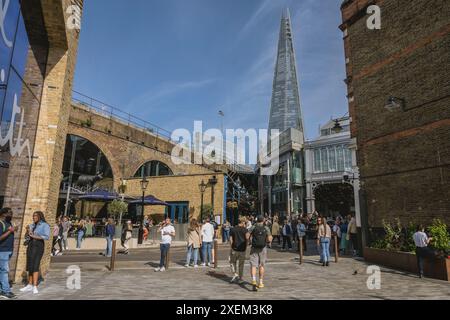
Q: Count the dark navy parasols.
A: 2